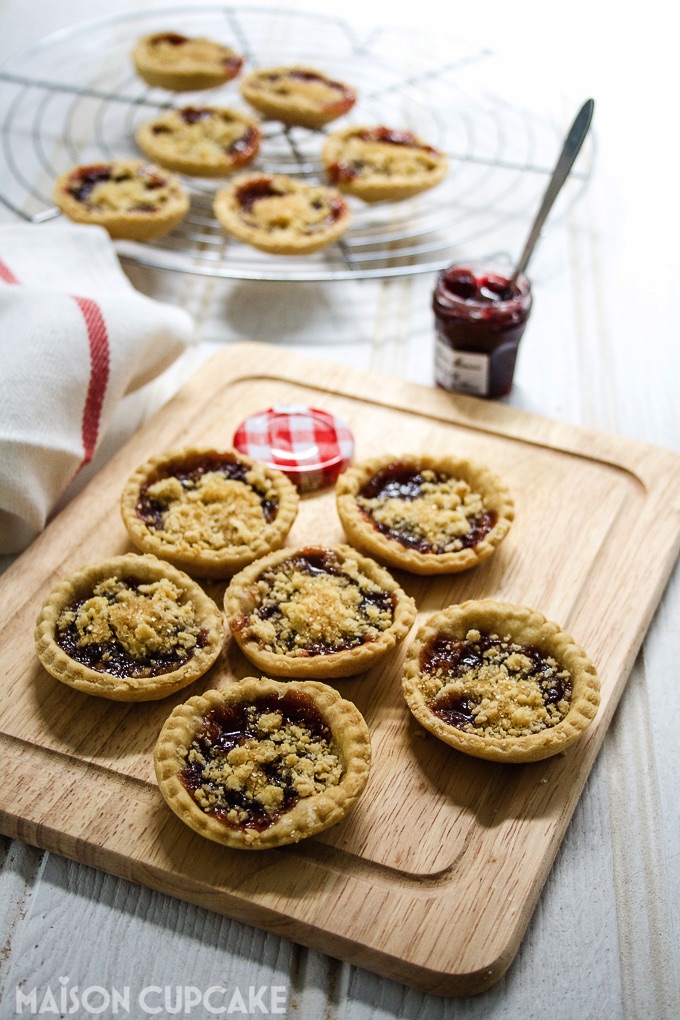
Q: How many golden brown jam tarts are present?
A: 12